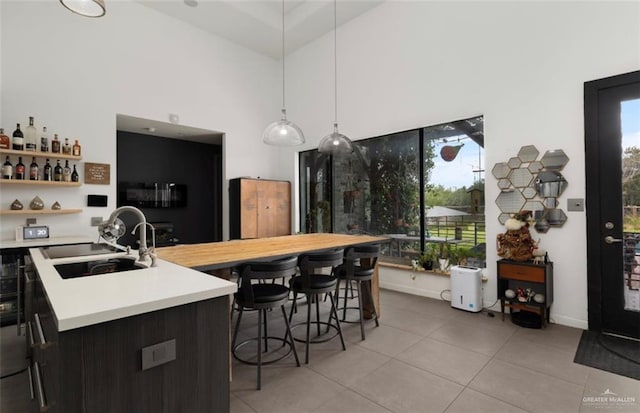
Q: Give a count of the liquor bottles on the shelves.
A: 14